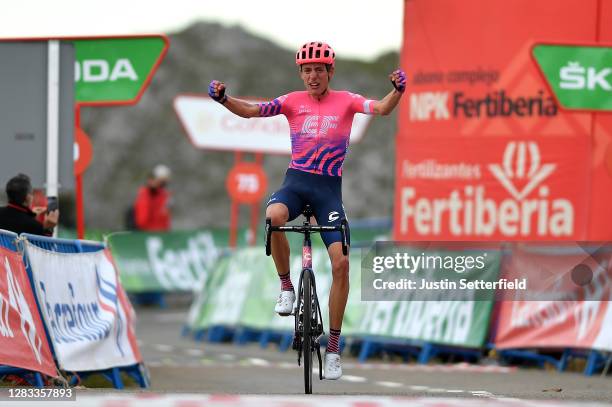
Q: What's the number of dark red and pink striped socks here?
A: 2